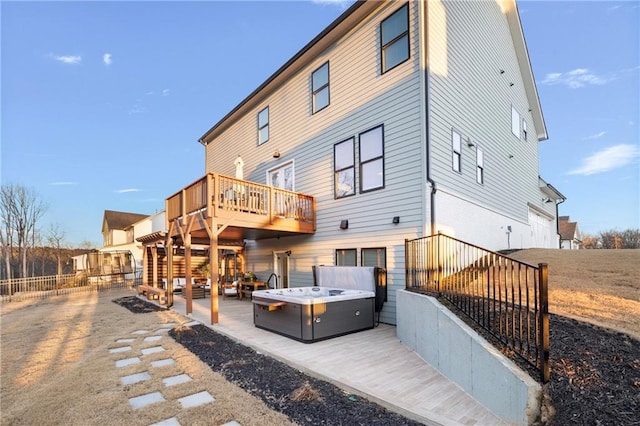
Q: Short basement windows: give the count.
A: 2